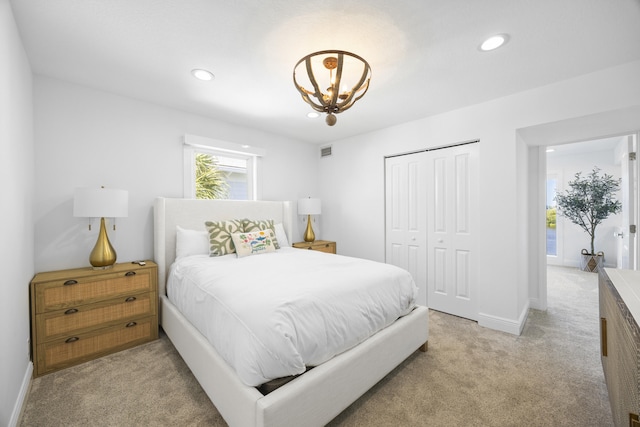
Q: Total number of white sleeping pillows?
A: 2